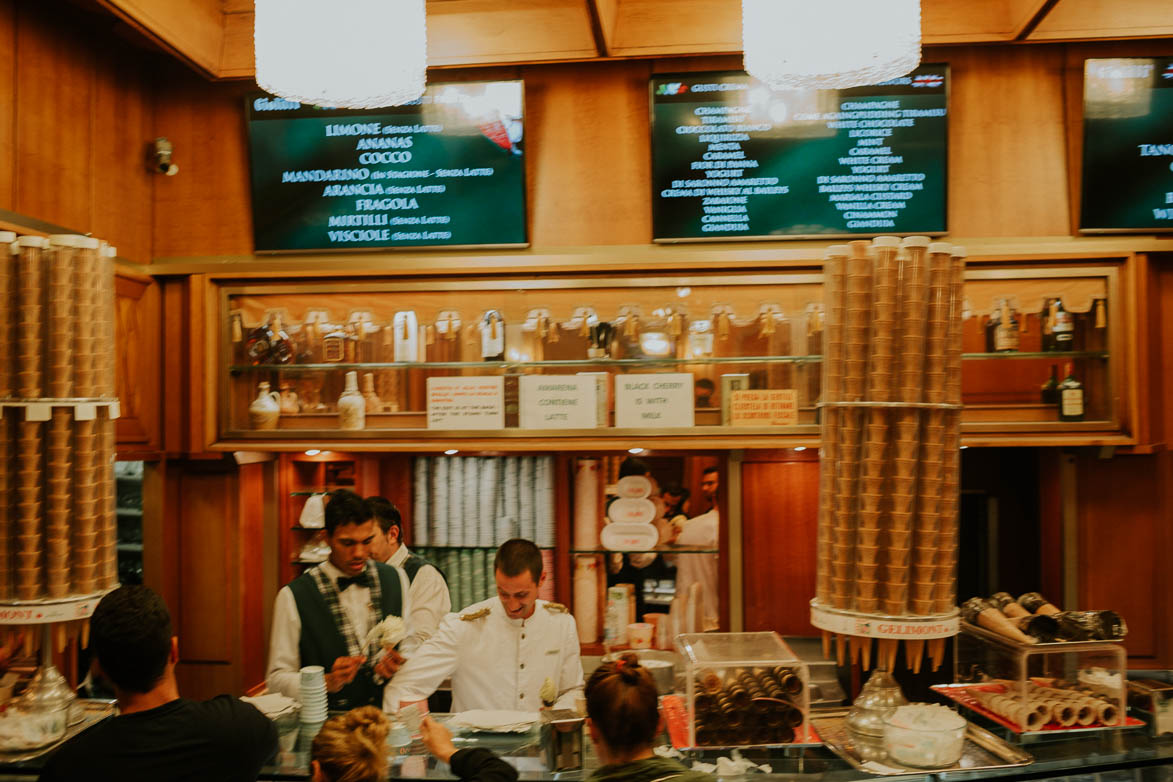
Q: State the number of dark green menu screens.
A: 3